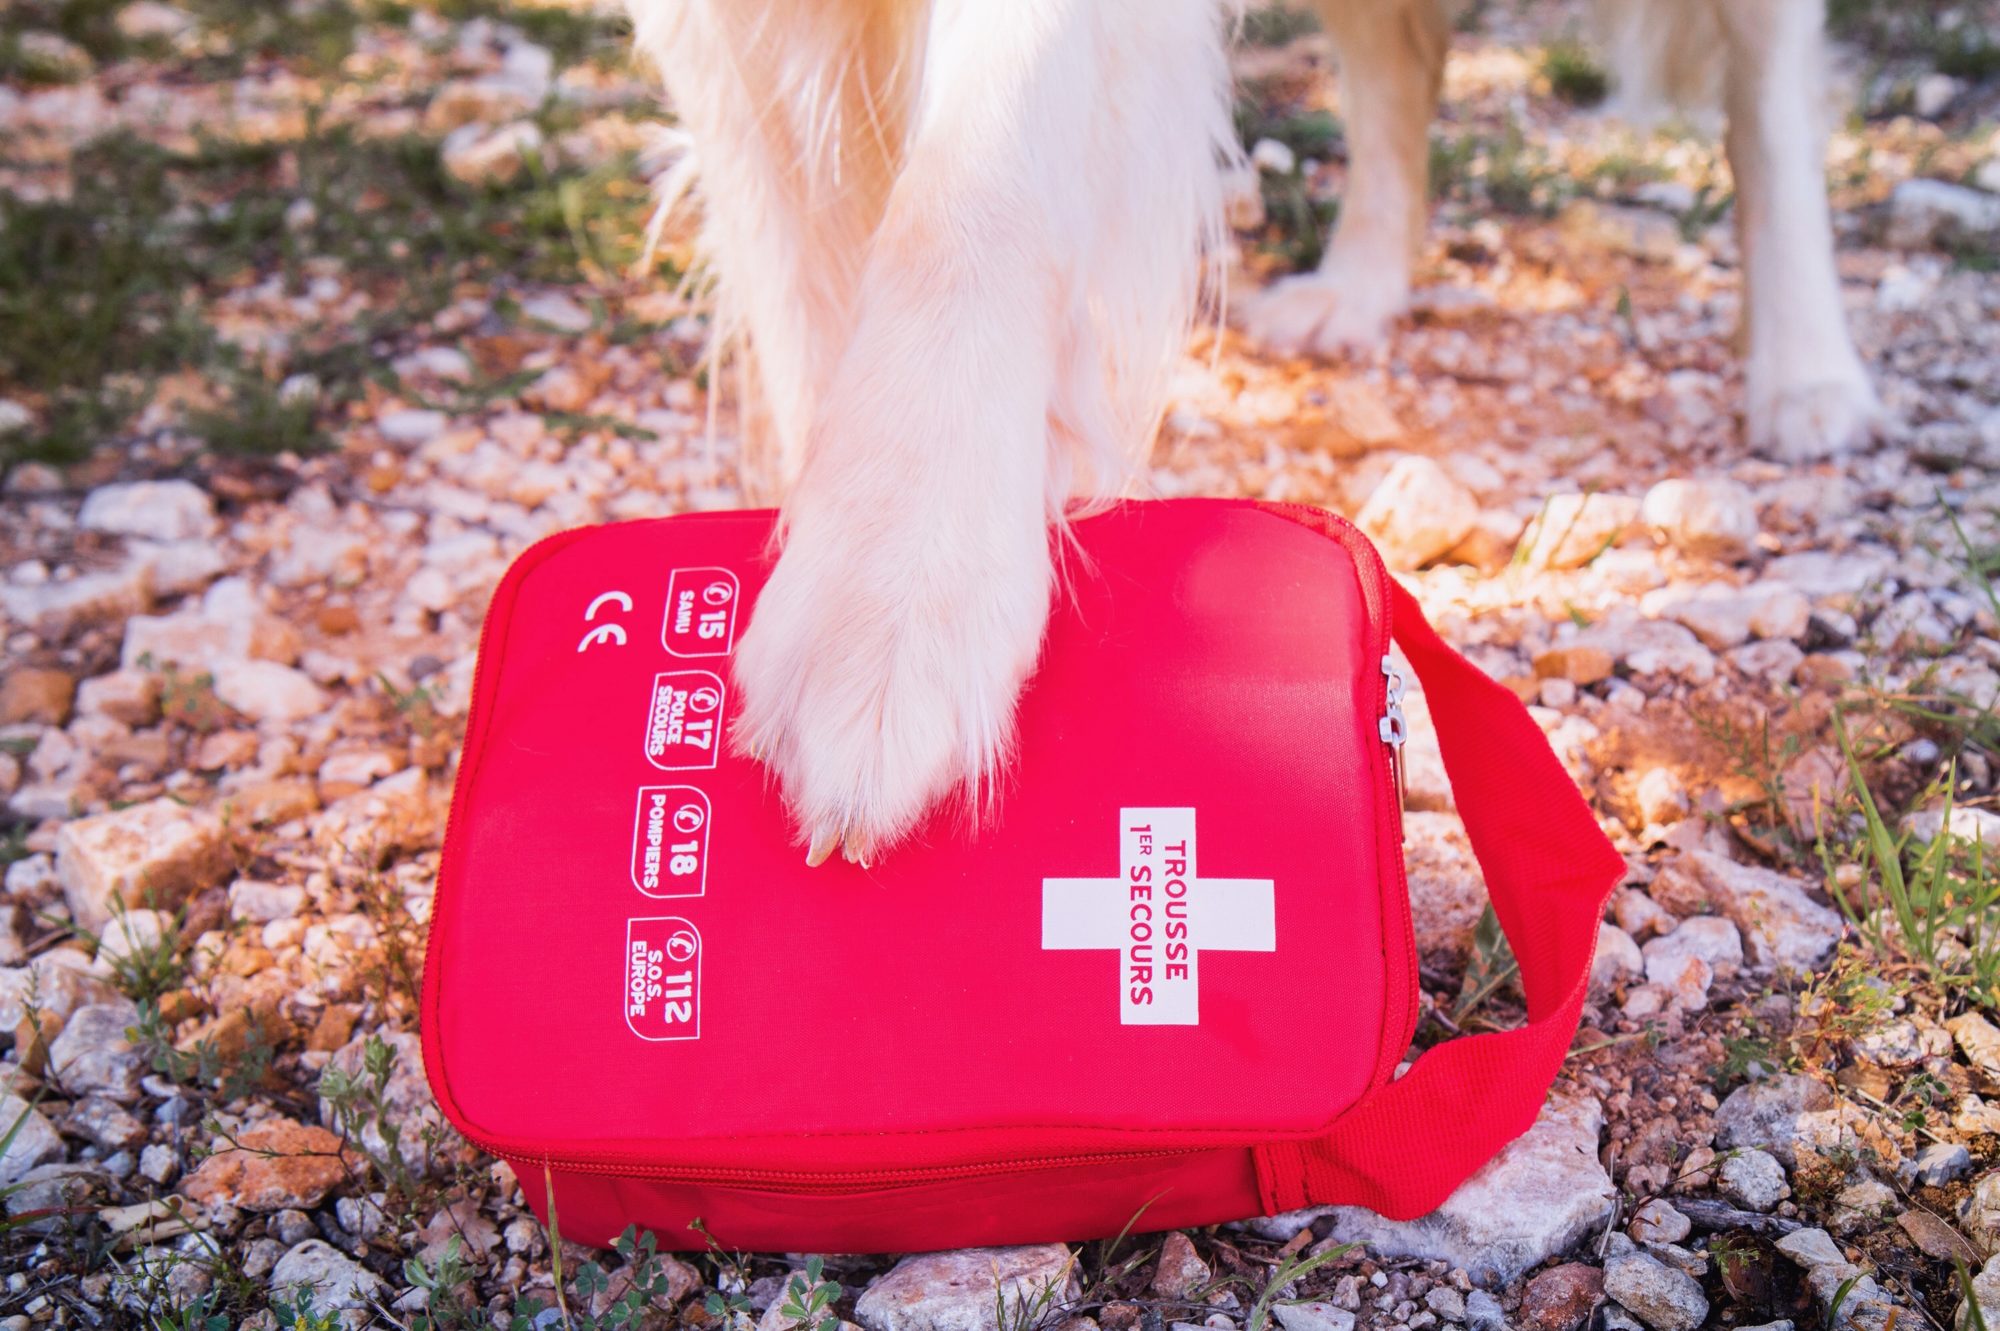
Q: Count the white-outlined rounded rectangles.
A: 4